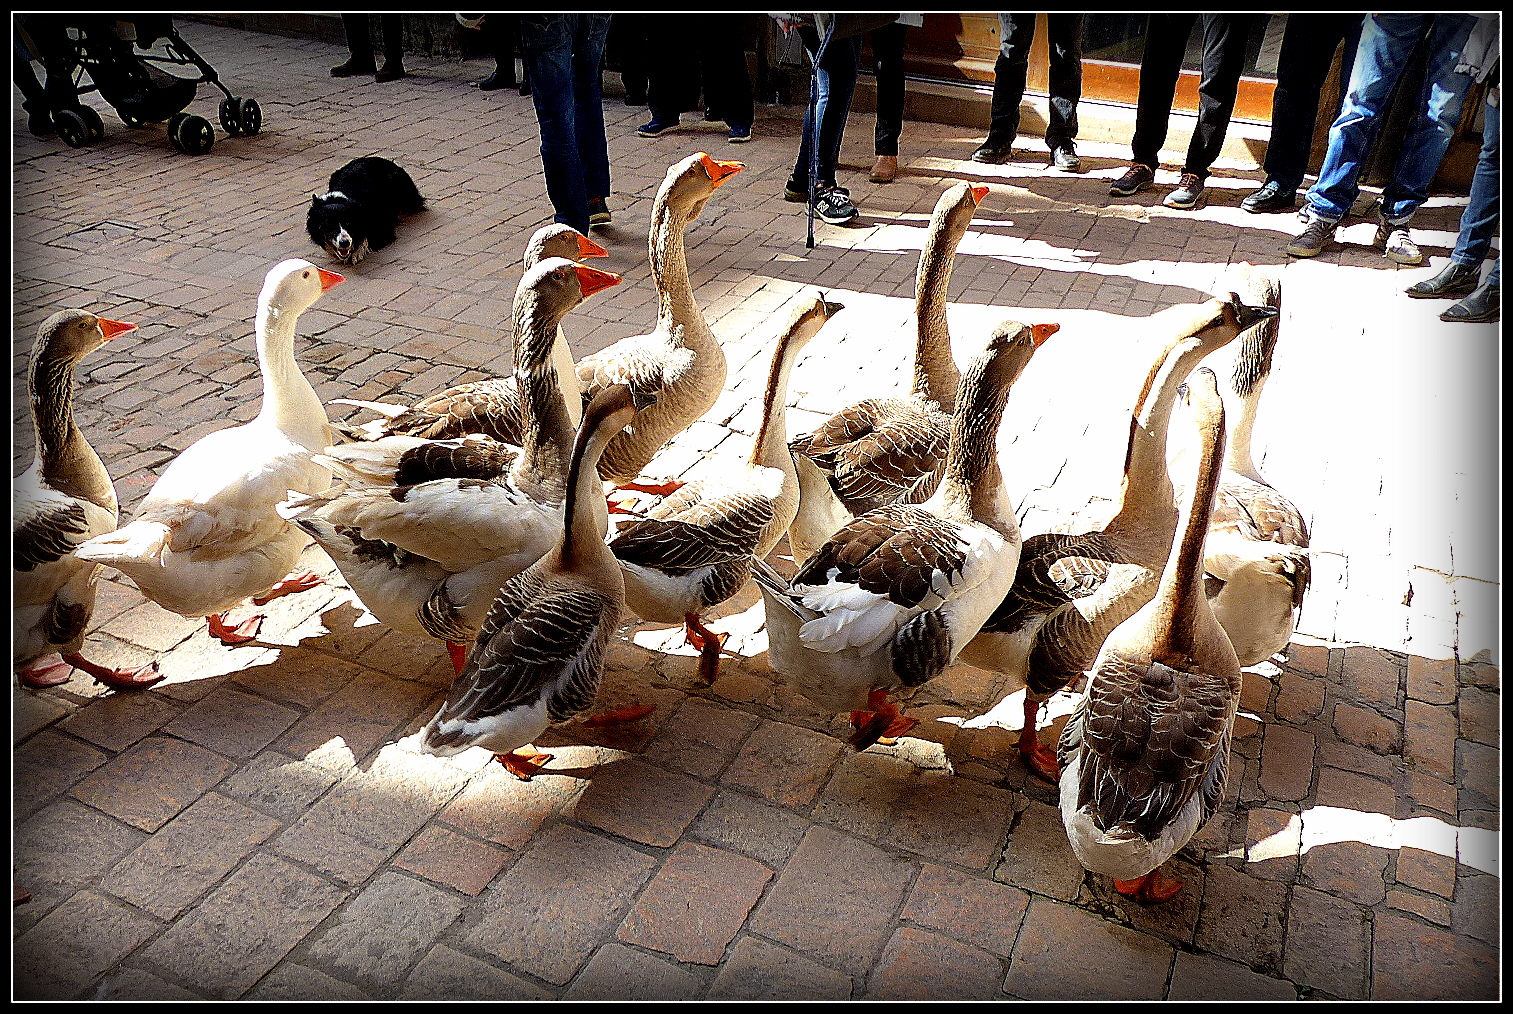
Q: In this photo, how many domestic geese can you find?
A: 12